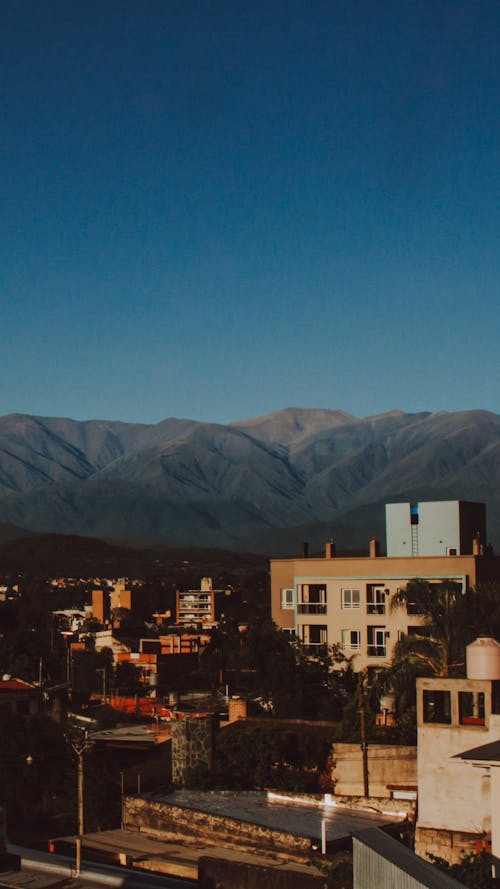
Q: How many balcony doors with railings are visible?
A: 4